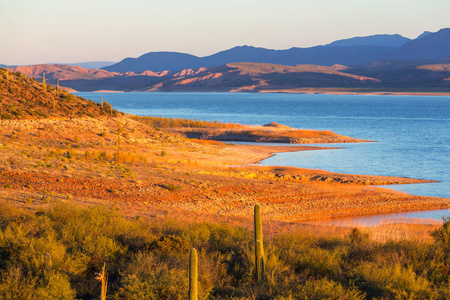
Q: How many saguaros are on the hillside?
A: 7